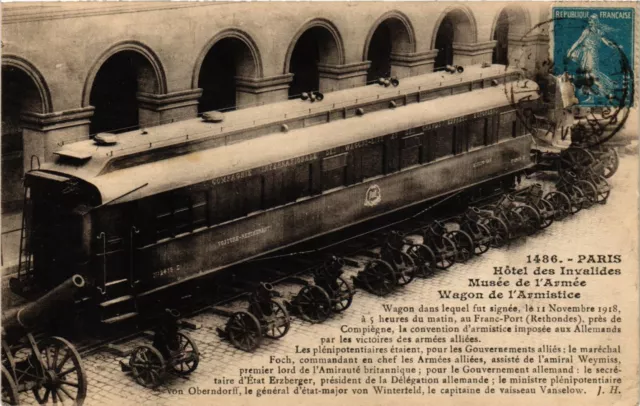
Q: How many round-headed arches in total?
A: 7